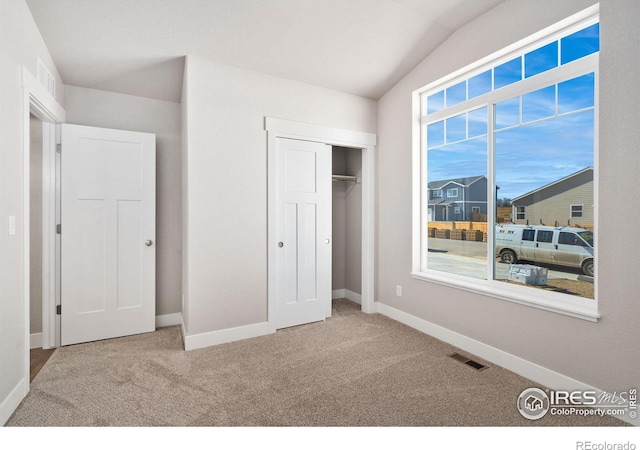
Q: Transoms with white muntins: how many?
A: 1